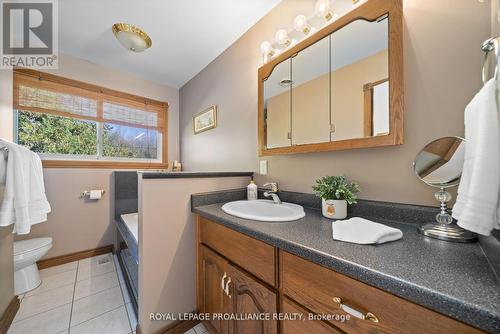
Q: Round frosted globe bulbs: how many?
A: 4